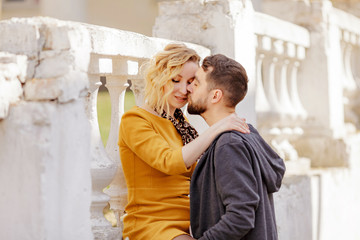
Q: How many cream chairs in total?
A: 0